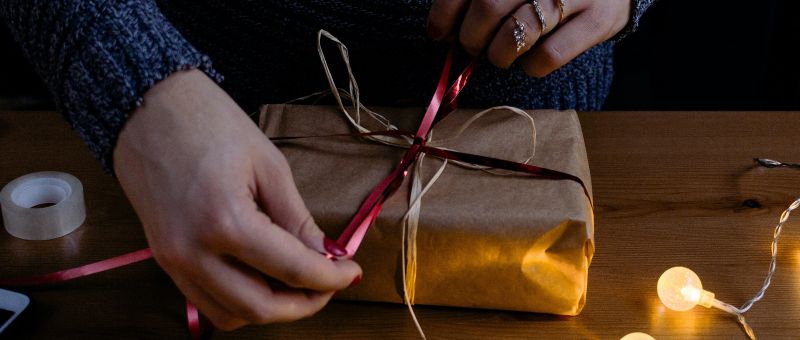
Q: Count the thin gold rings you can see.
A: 3